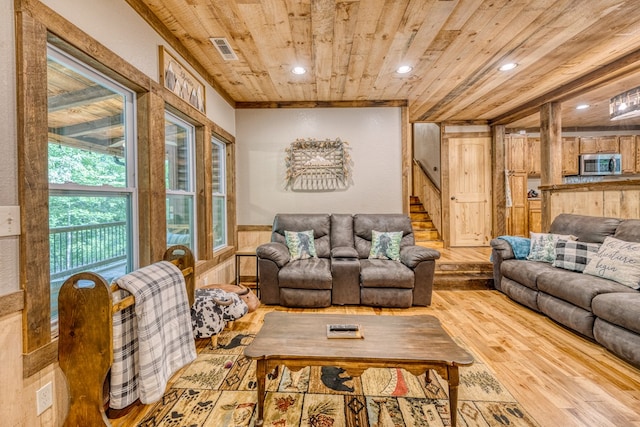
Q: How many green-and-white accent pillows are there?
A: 2